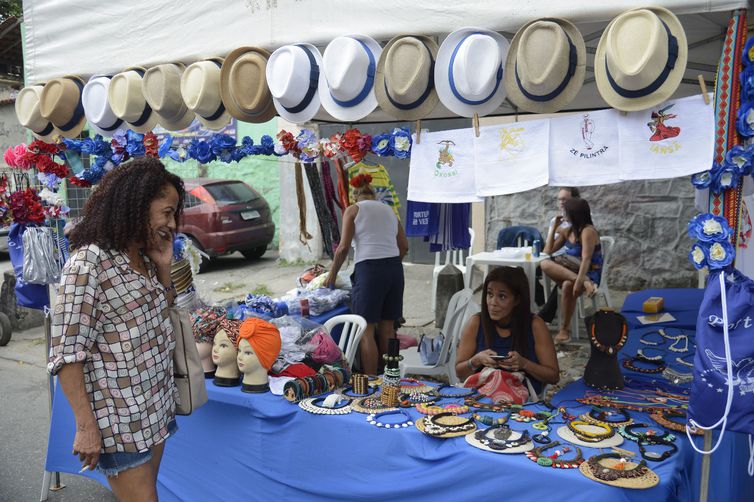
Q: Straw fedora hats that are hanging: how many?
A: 13